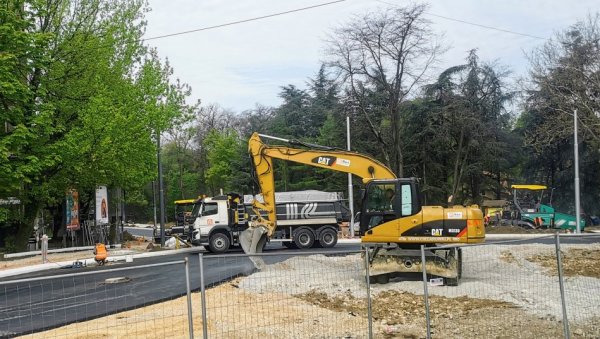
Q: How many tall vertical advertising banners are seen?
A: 2